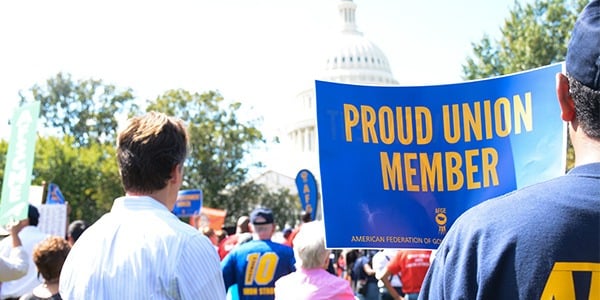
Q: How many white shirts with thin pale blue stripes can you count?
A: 1